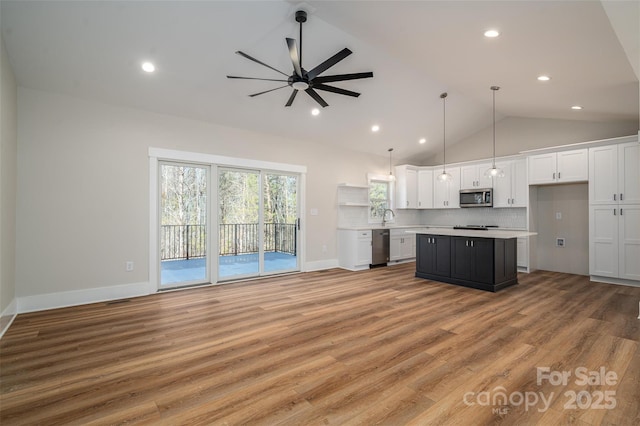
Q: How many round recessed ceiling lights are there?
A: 7